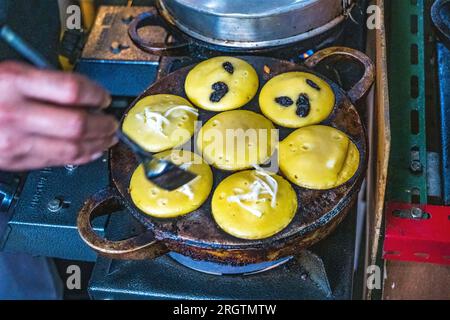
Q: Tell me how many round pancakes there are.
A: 7